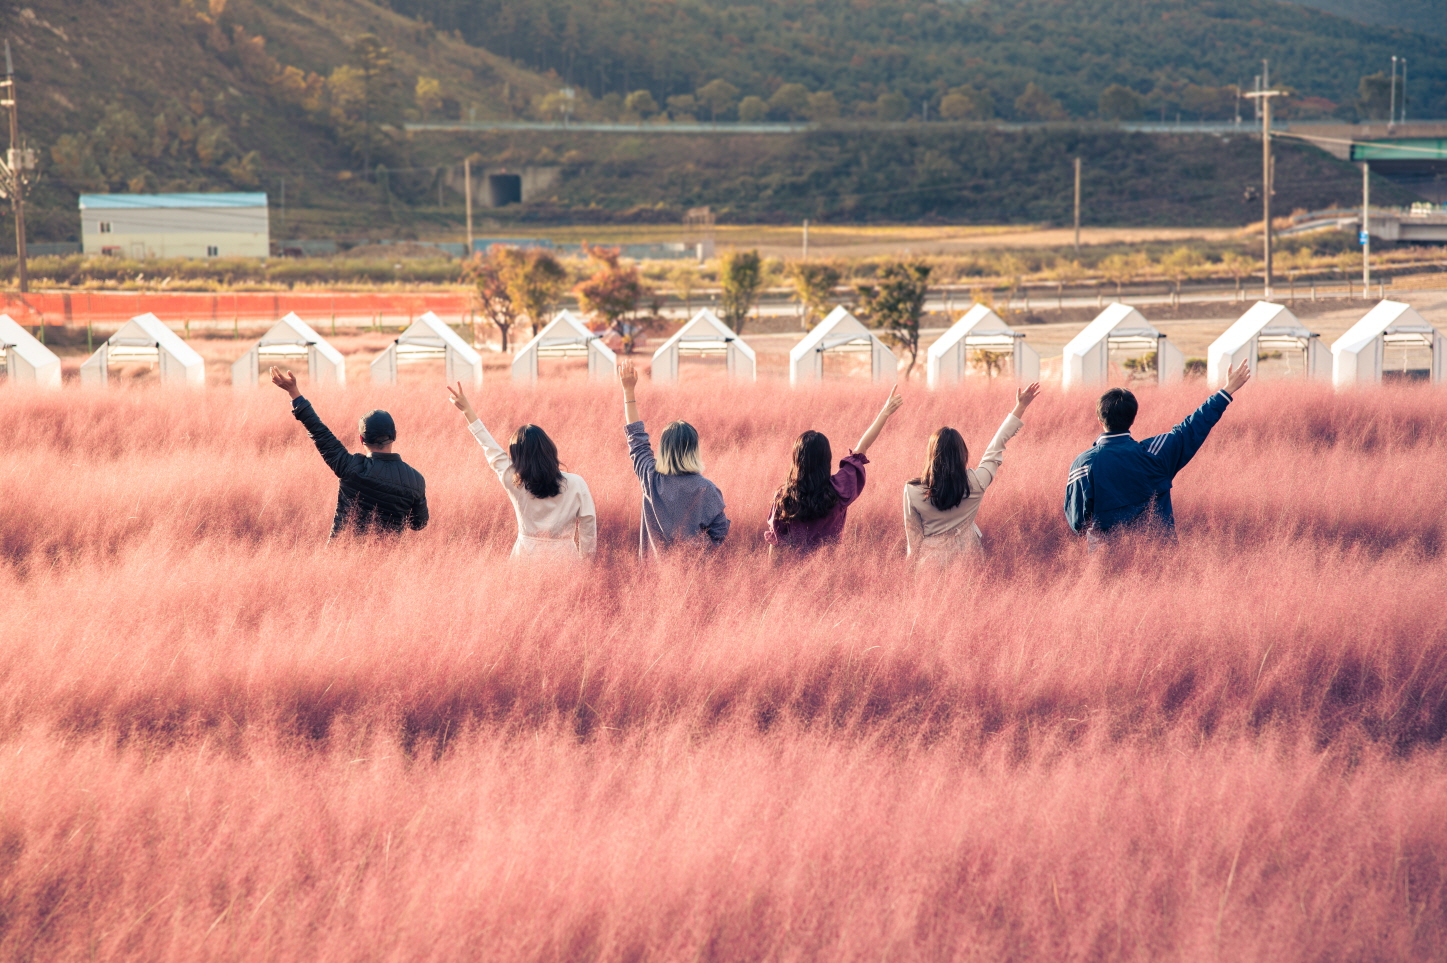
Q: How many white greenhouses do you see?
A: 11